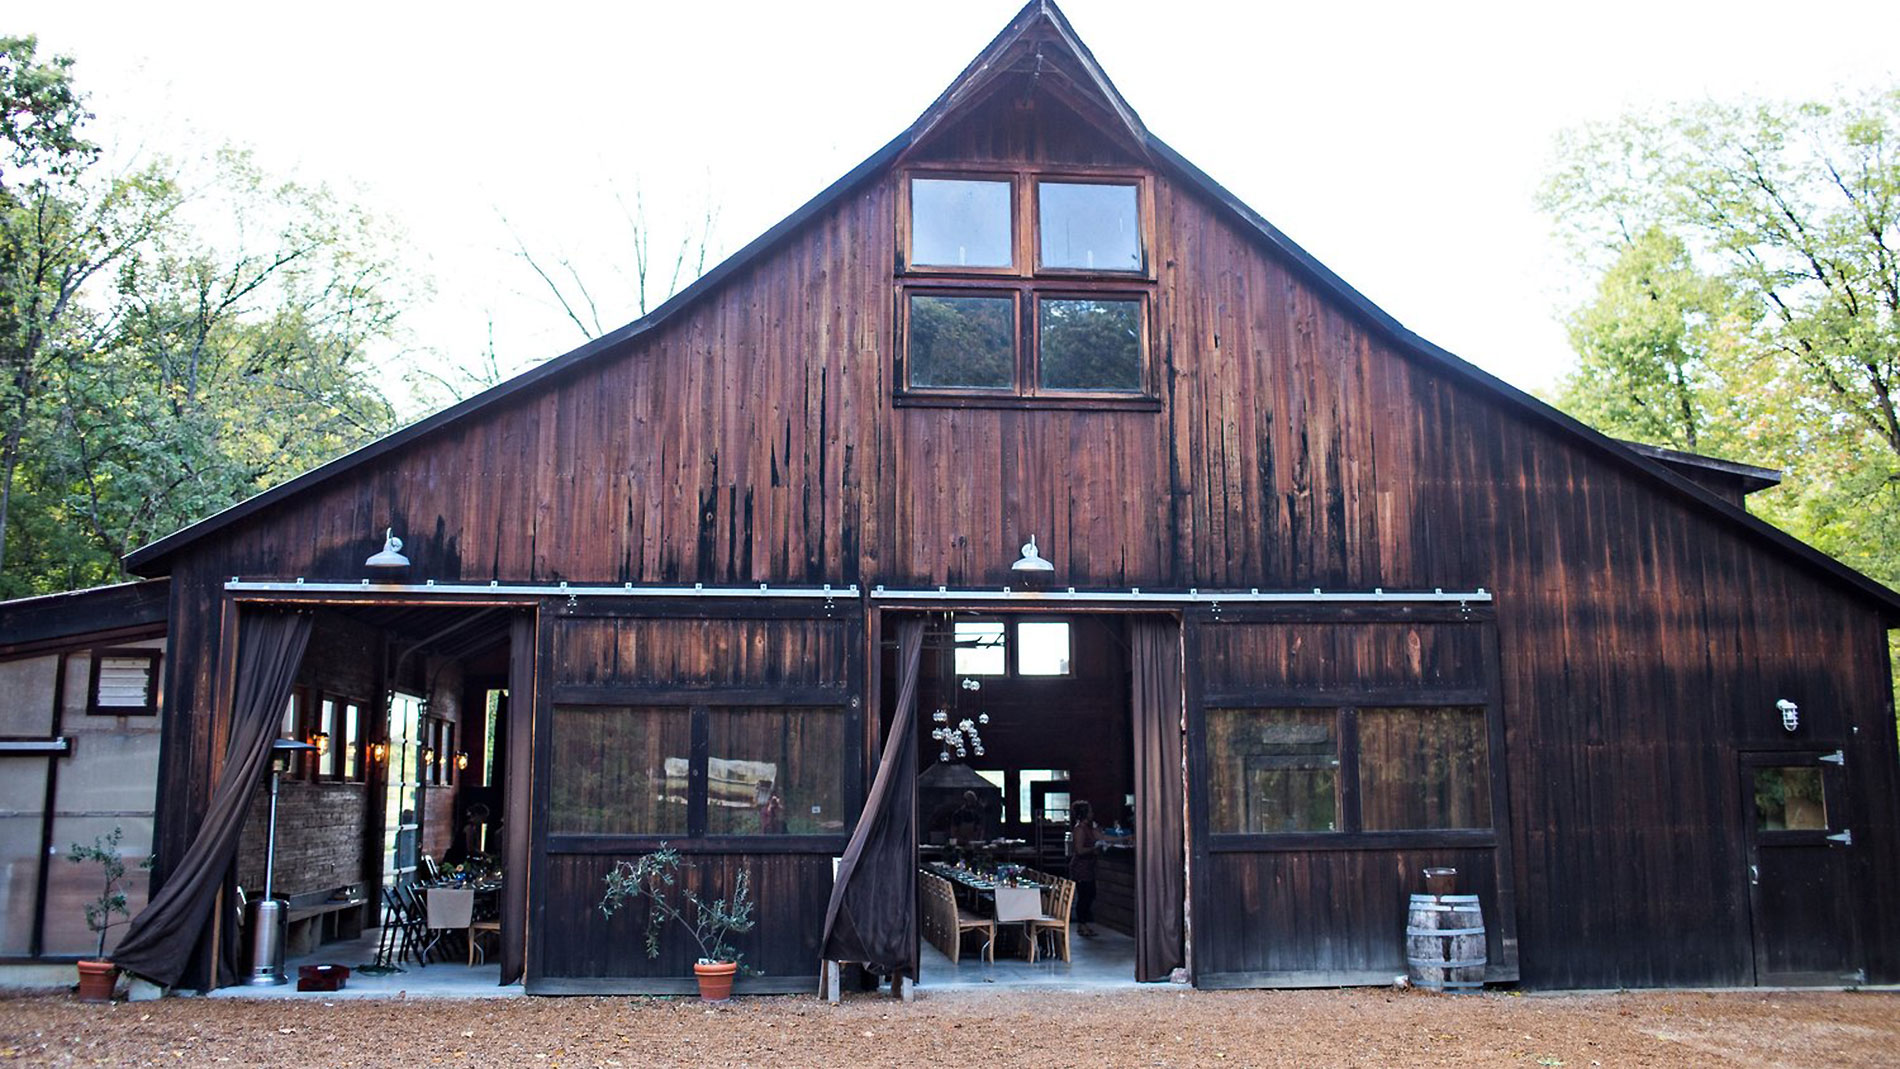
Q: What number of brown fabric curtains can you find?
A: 4